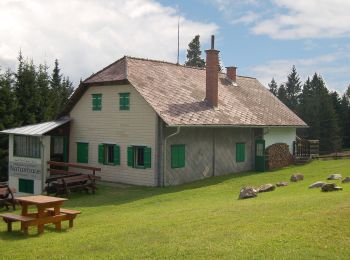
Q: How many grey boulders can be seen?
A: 8